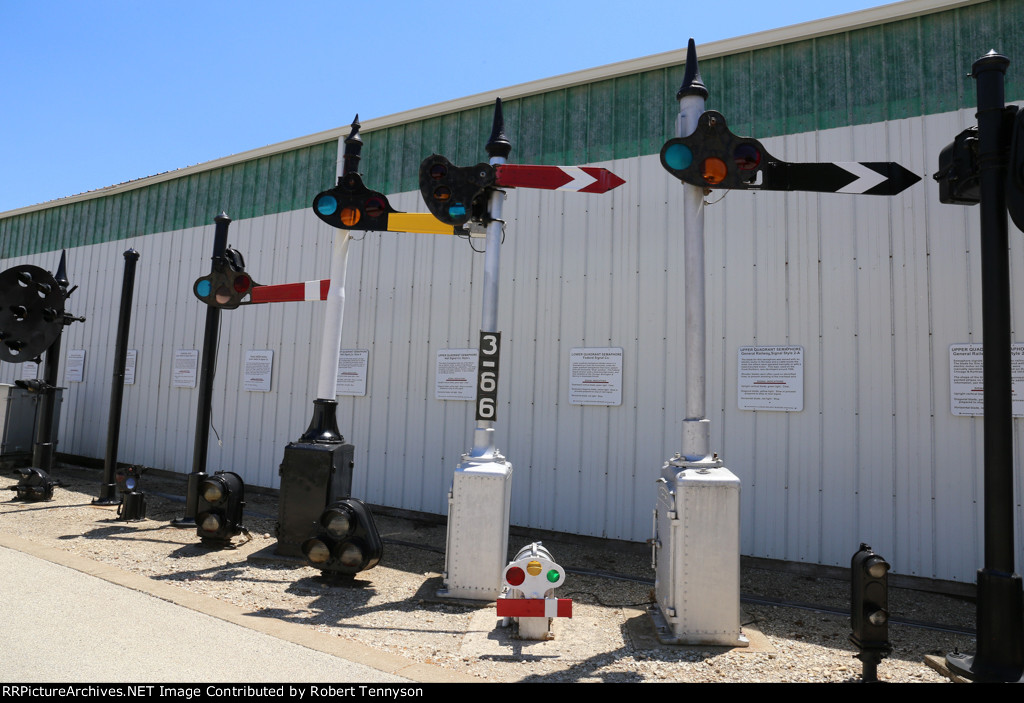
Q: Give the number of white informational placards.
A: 10